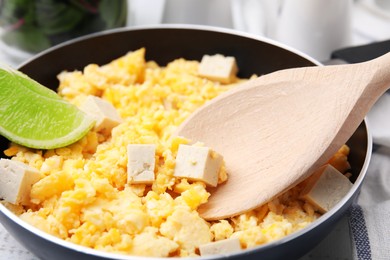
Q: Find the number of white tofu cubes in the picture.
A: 7